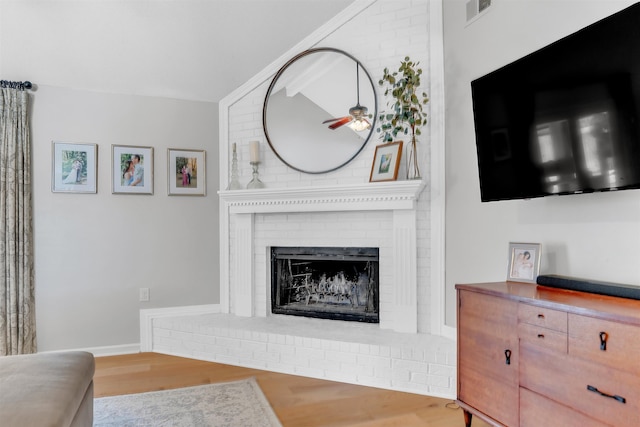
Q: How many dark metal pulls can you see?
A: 5